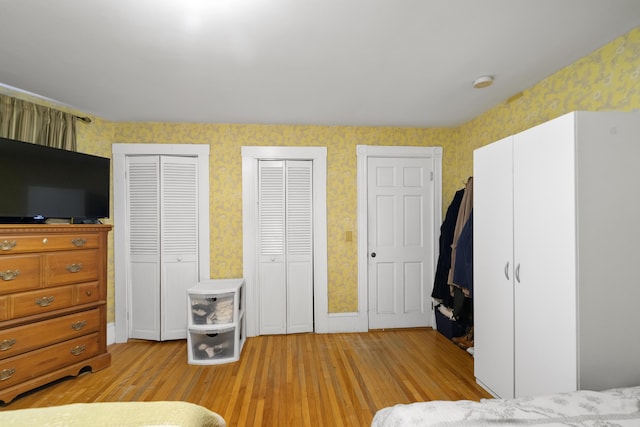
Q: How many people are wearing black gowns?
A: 0